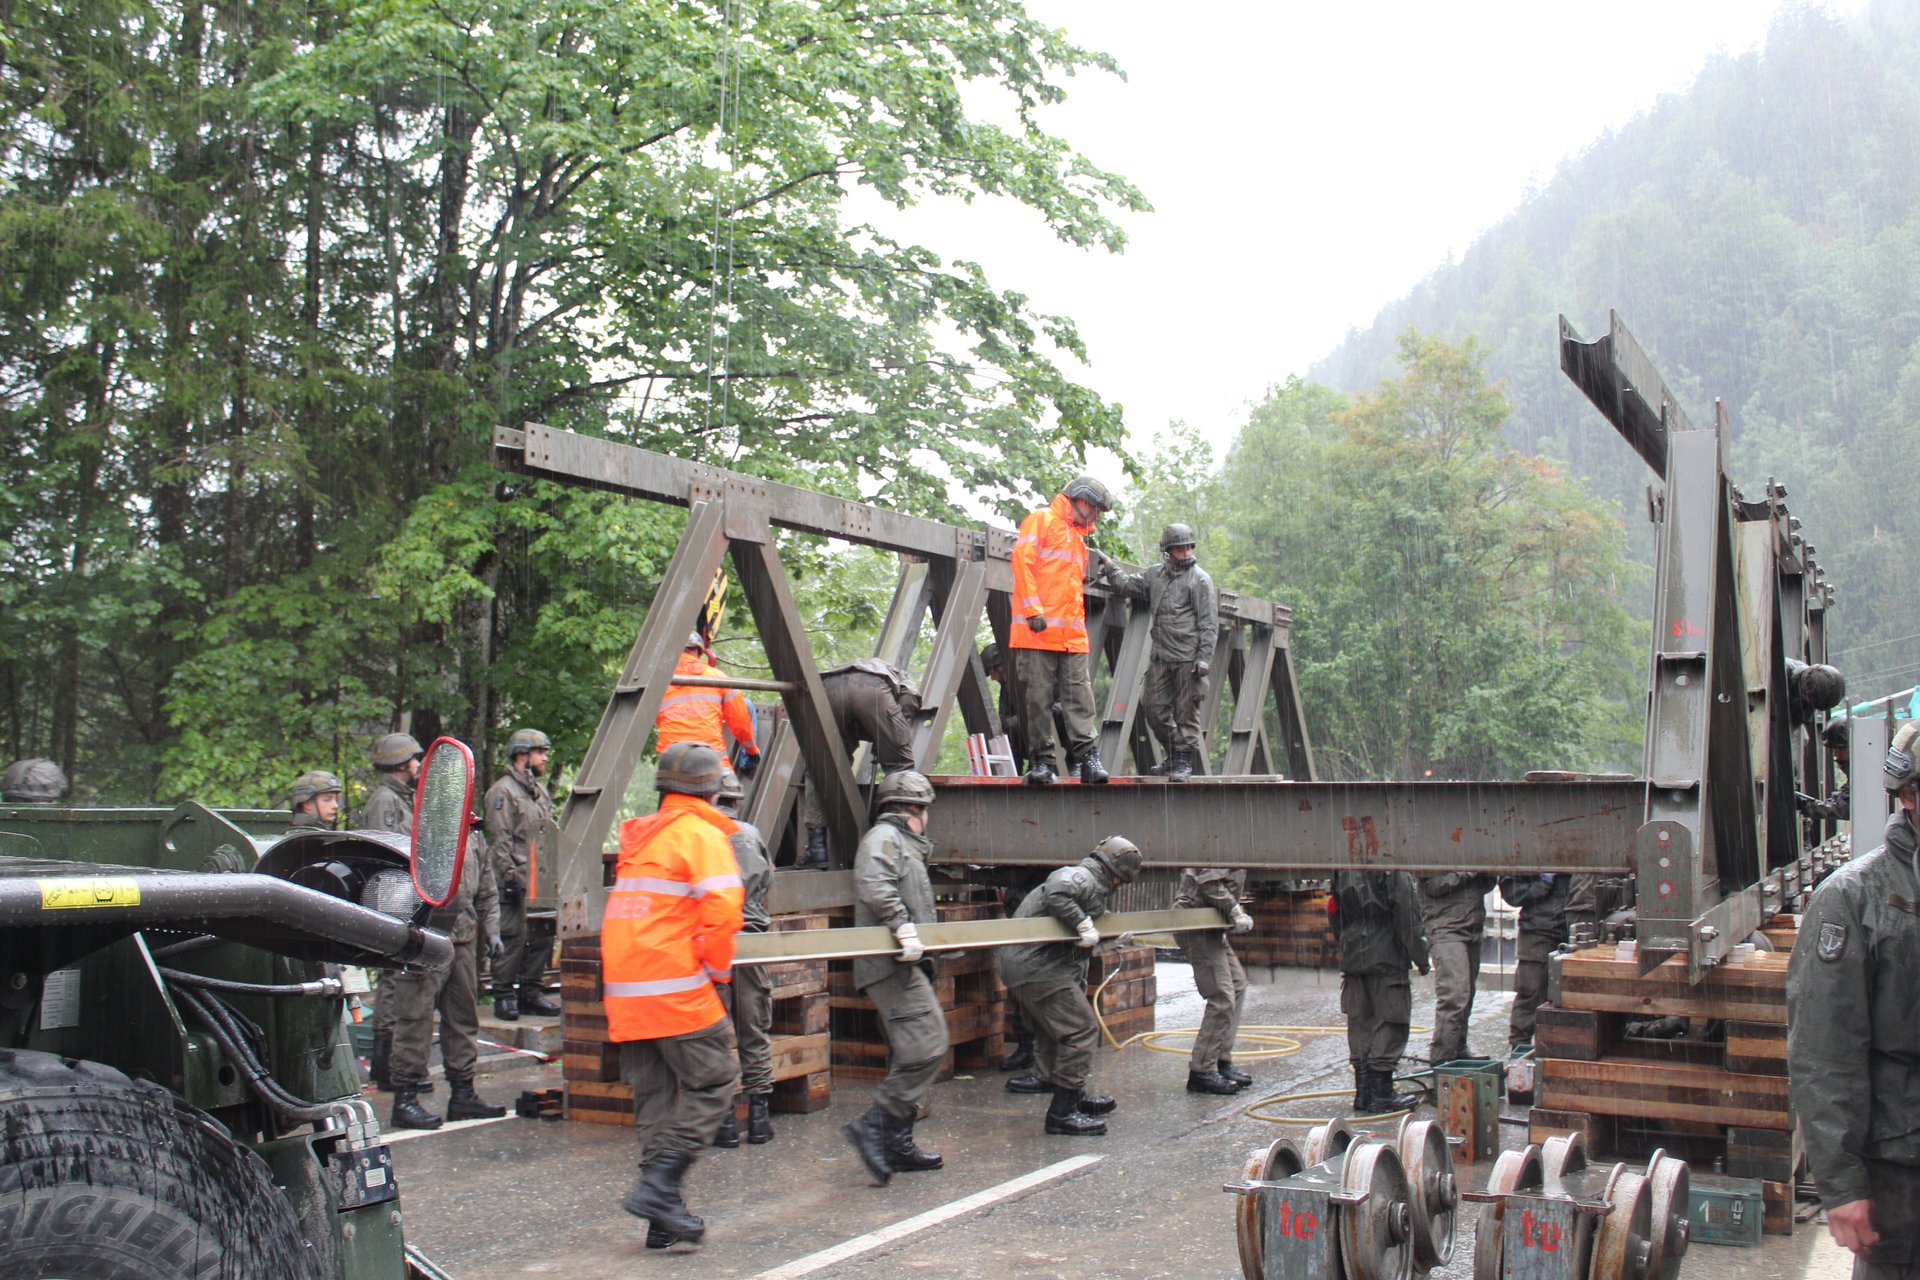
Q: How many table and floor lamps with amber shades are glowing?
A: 0